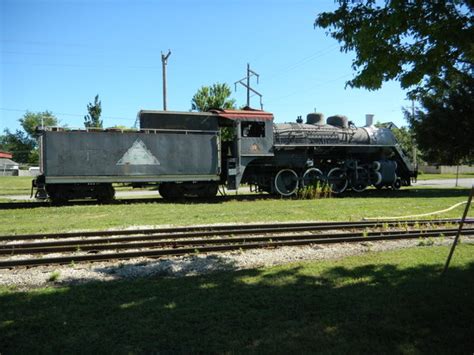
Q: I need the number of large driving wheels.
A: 4